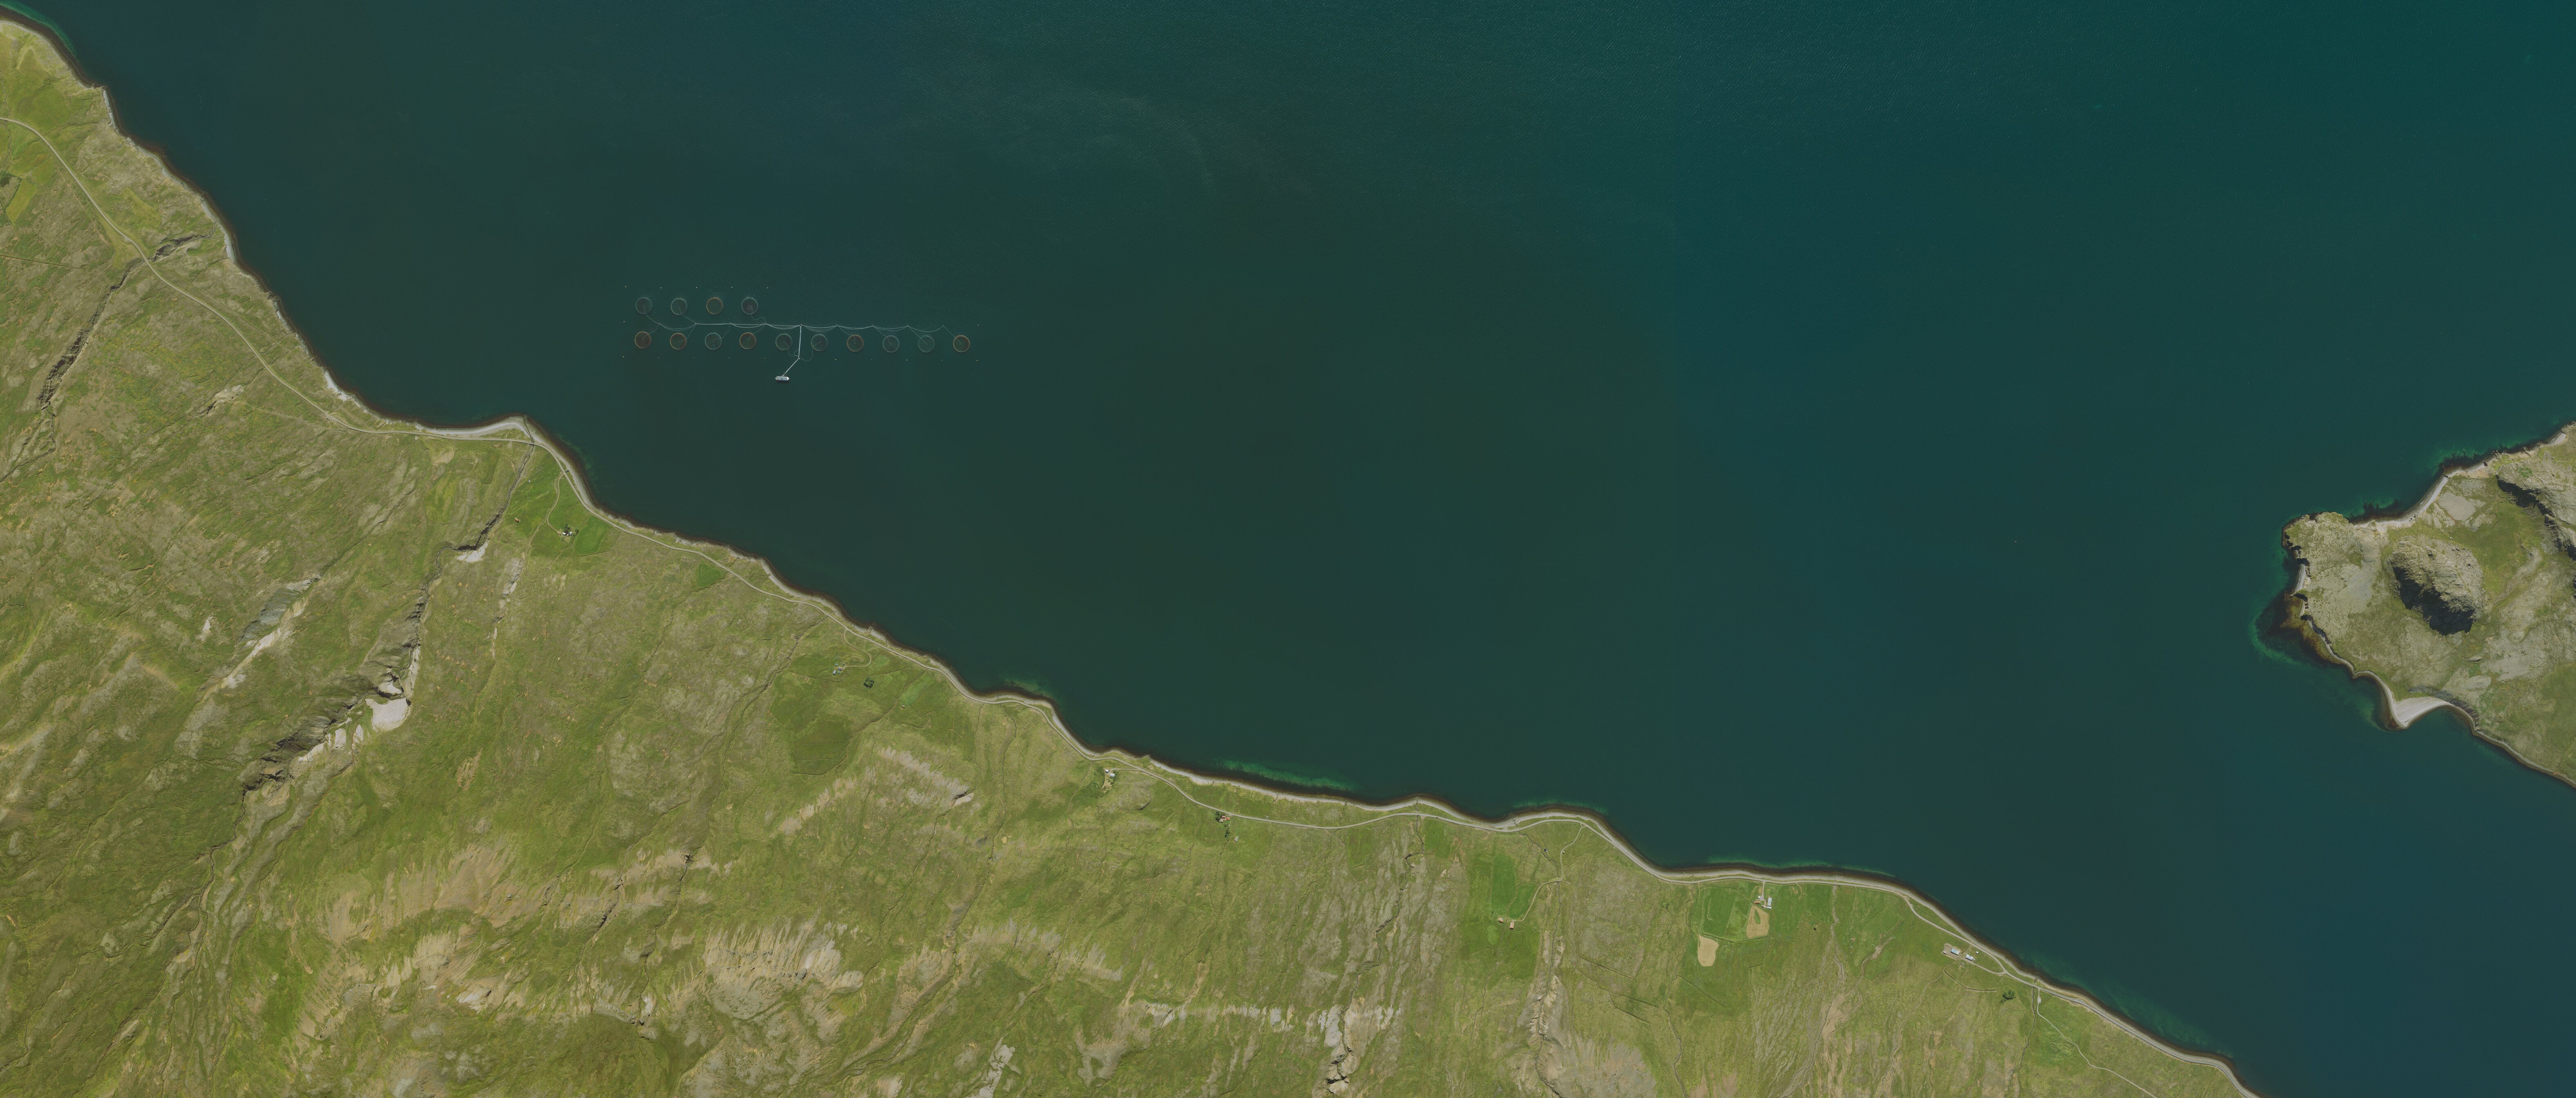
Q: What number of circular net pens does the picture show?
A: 14